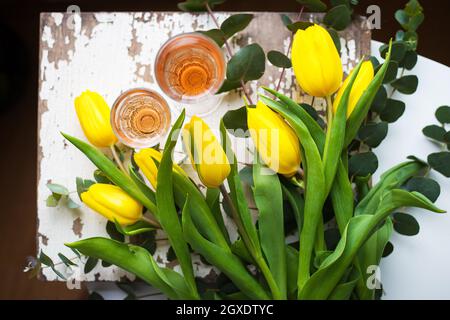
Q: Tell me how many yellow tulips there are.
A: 7